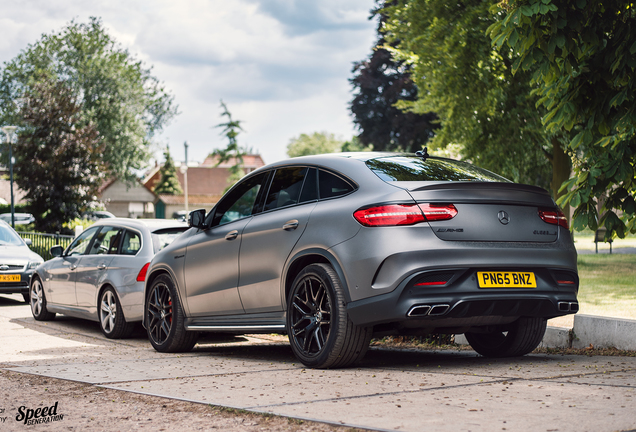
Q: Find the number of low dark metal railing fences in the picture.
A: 1